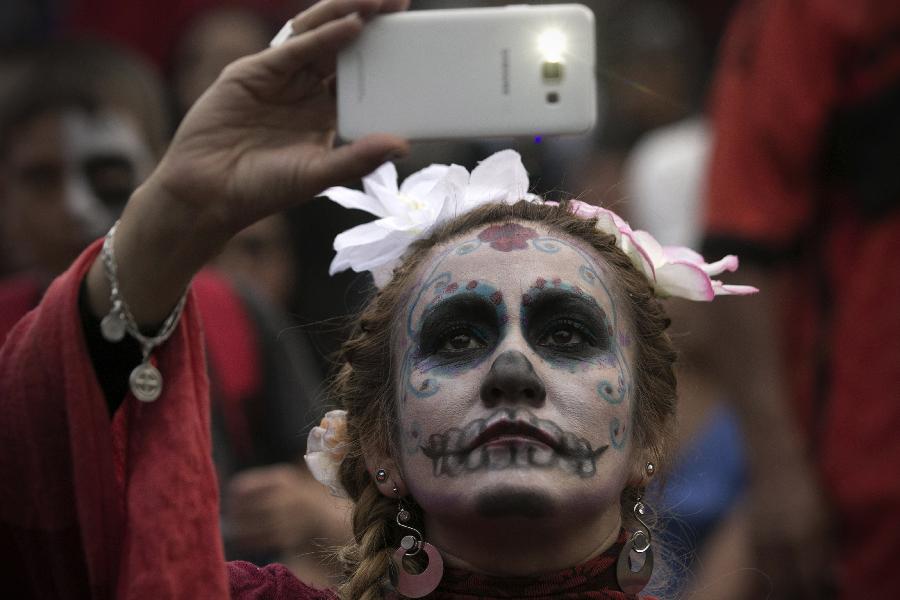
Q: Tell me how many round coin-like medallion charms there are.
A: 2